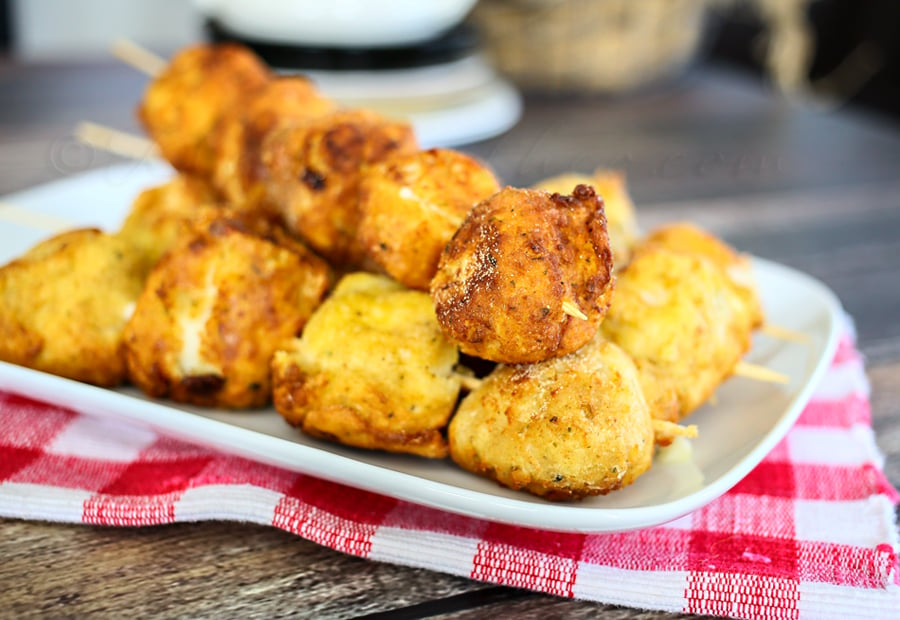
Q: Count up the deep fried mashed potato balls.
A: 13